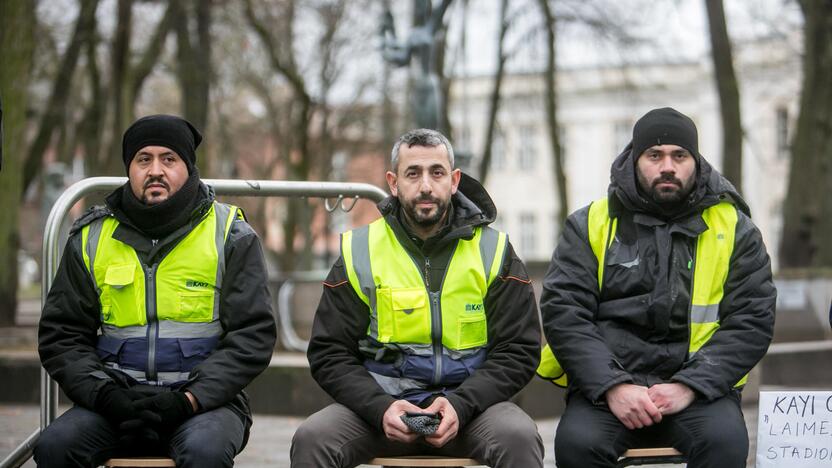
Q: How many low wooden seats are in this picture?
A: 3